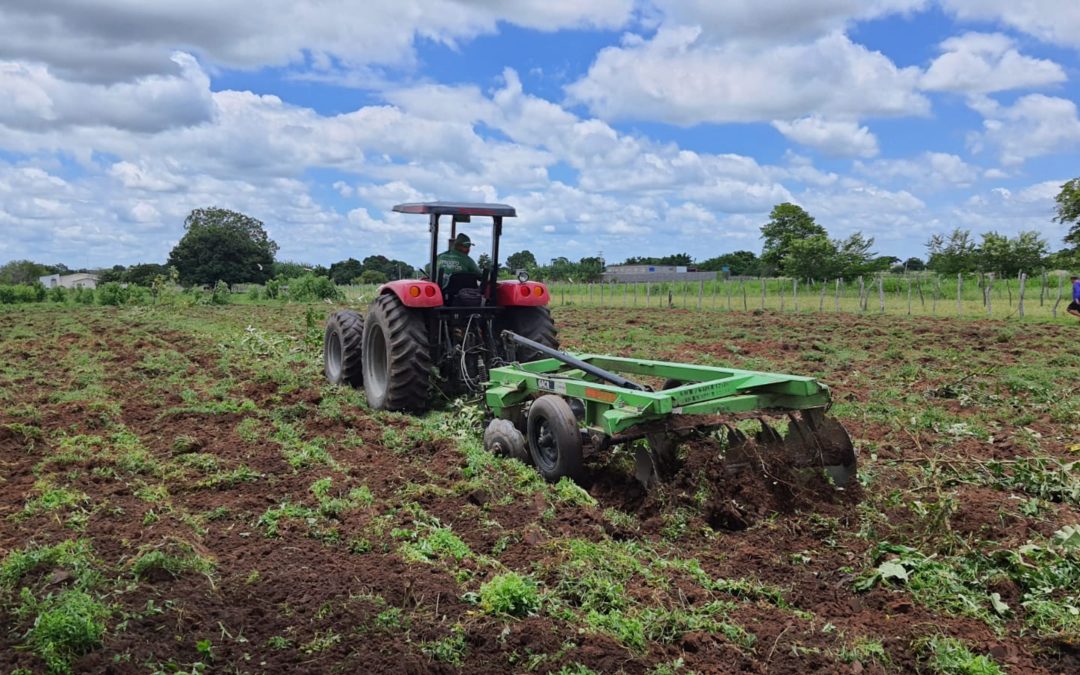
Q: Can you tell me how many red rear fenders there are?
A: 2